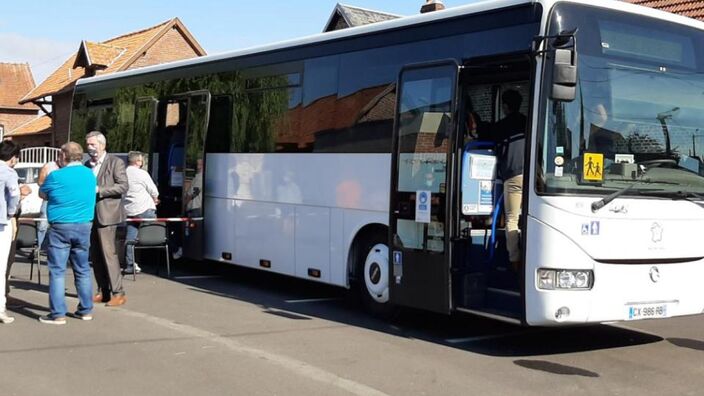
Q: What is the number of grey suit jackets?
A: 1